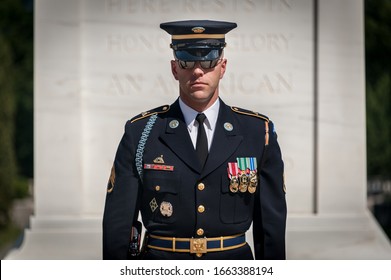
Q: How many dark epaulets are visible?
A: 2